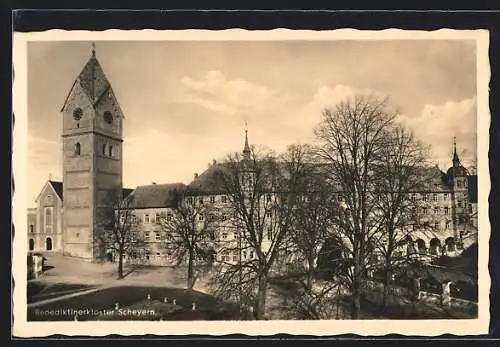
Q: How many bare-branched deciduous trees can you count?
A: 6